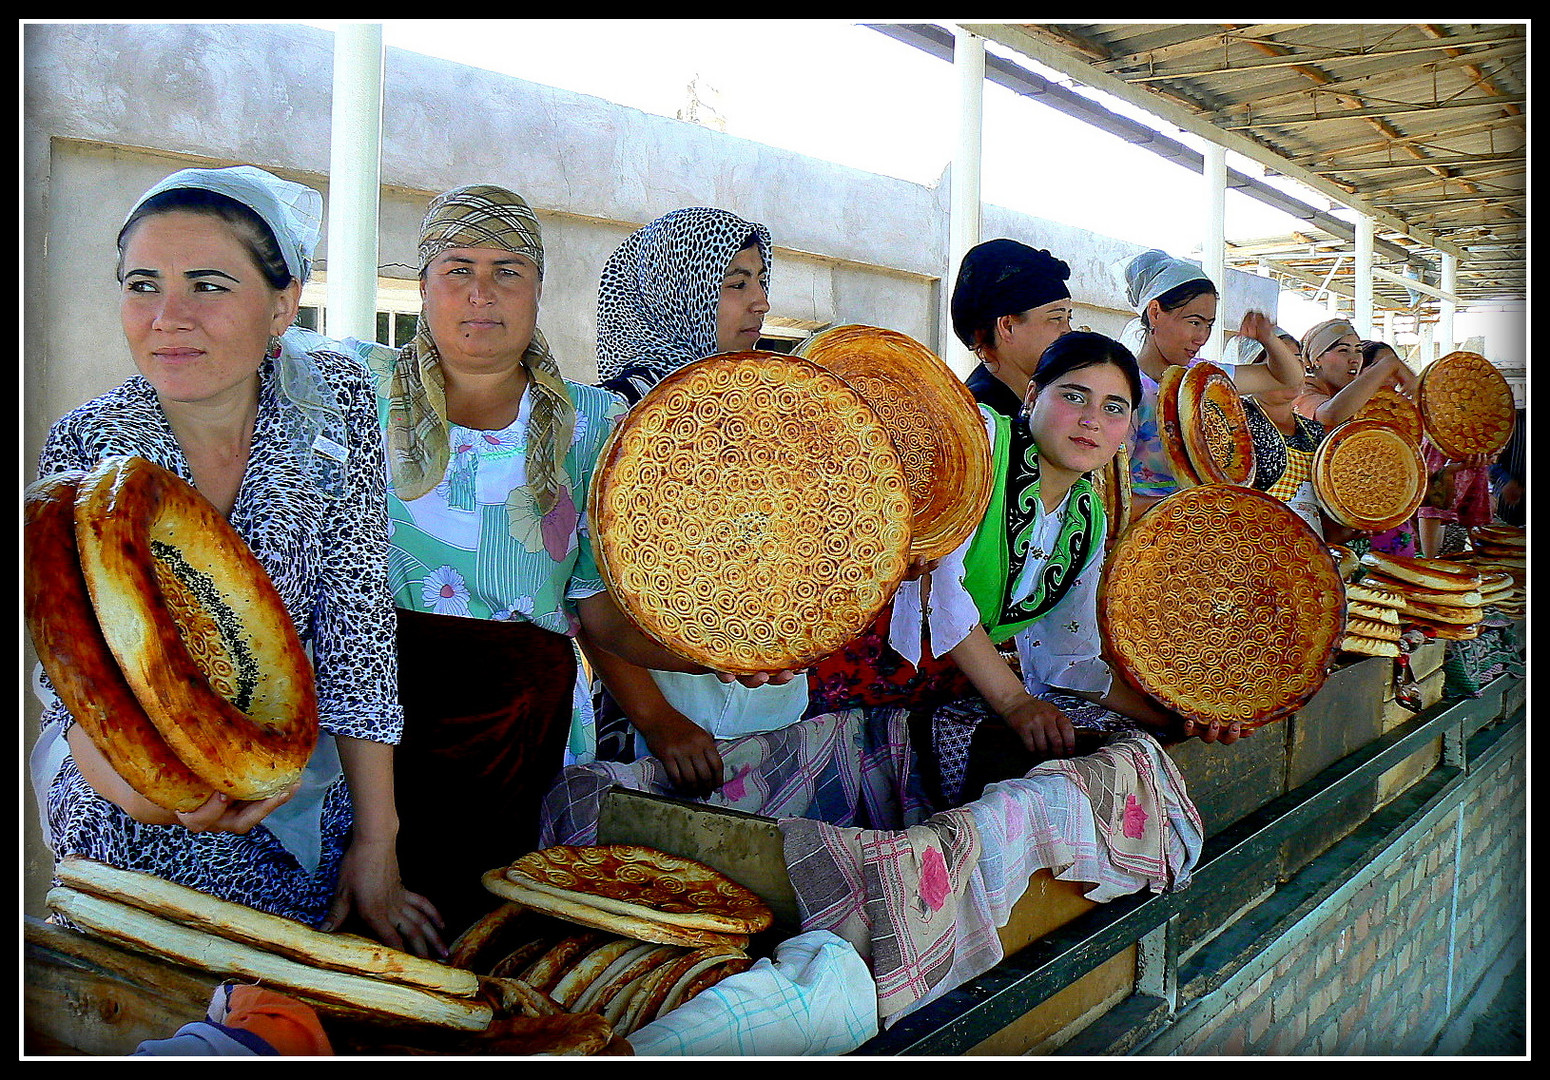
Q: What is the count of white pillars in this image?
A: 5